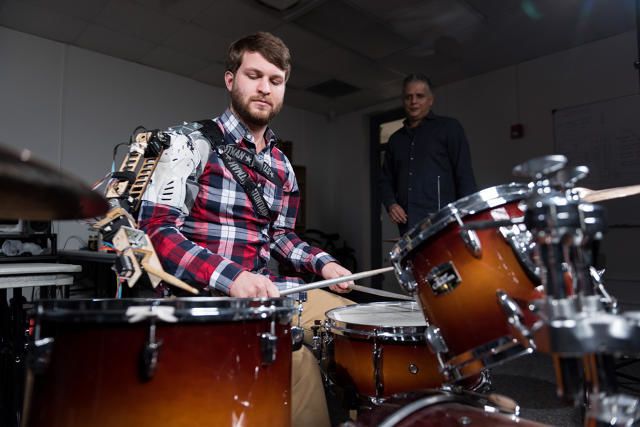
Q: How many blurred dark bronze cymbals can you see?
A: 1